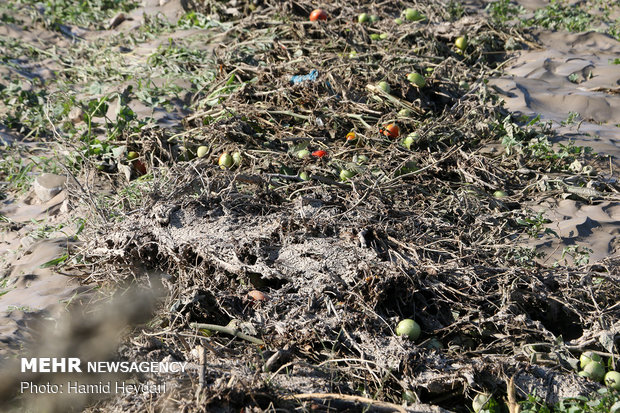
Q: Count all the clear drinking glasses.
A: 0